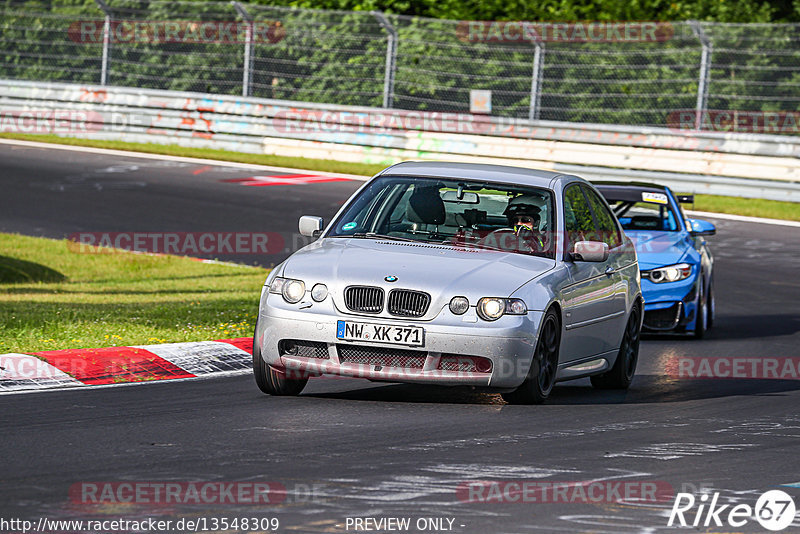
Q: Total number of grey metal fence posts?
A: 5